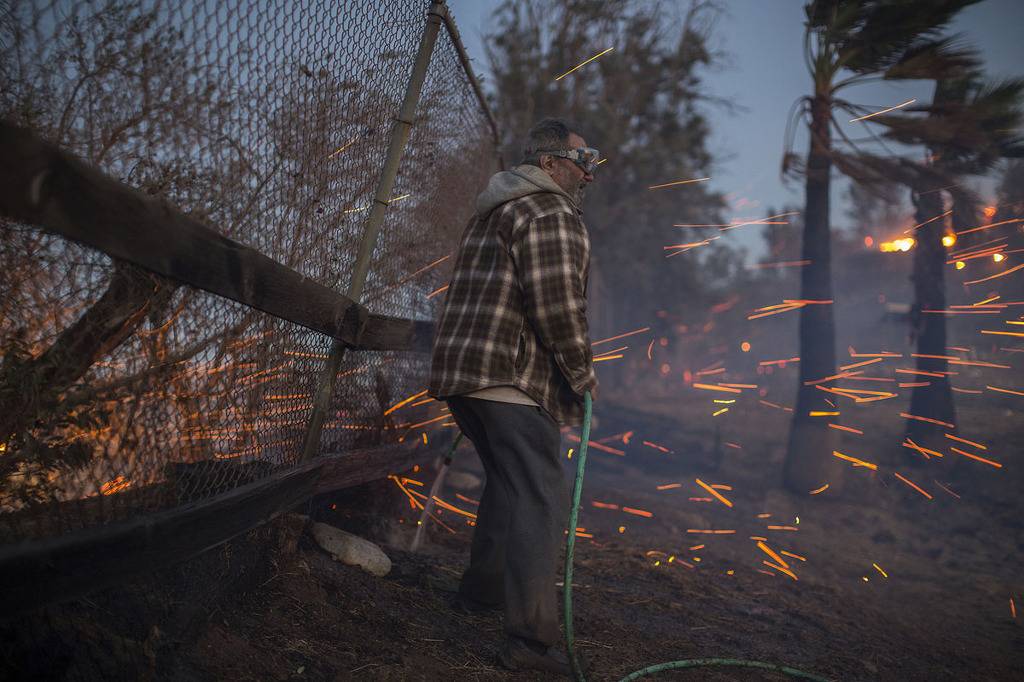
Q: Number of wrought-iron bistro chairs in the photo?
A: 0